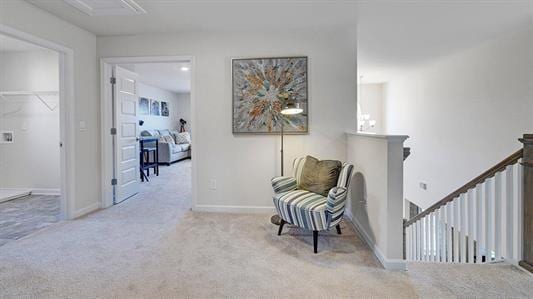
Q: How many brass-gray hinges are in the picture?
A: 3